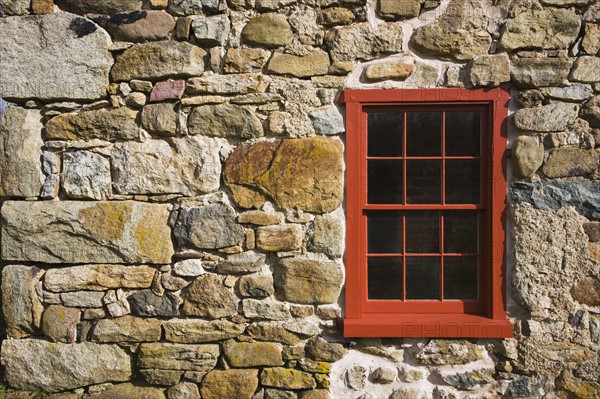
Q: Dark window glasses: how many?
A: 12